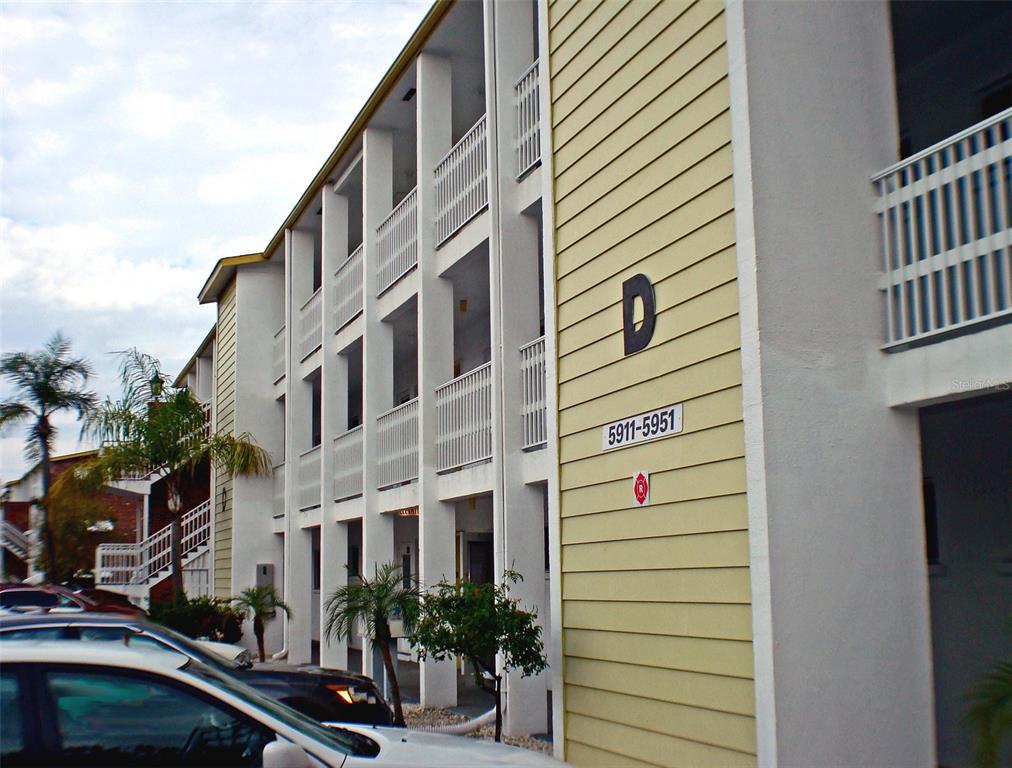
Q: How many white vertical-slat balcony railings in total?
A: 13